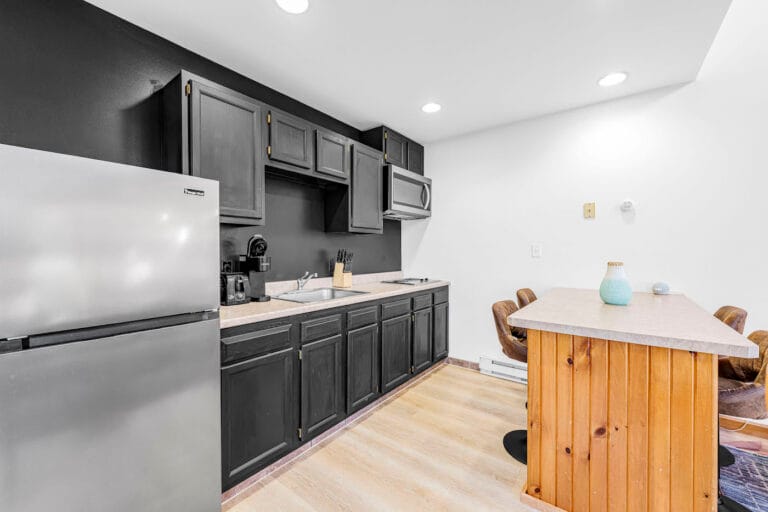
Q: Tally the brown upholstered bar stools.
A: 4